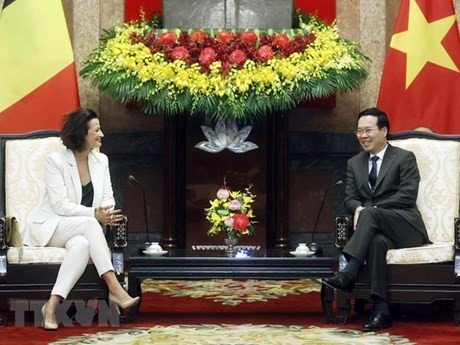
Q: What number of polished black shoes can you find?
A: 2